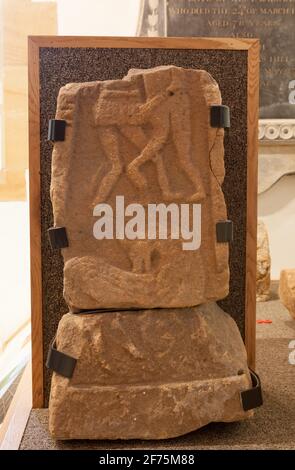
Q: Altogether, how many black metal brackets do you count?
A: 6